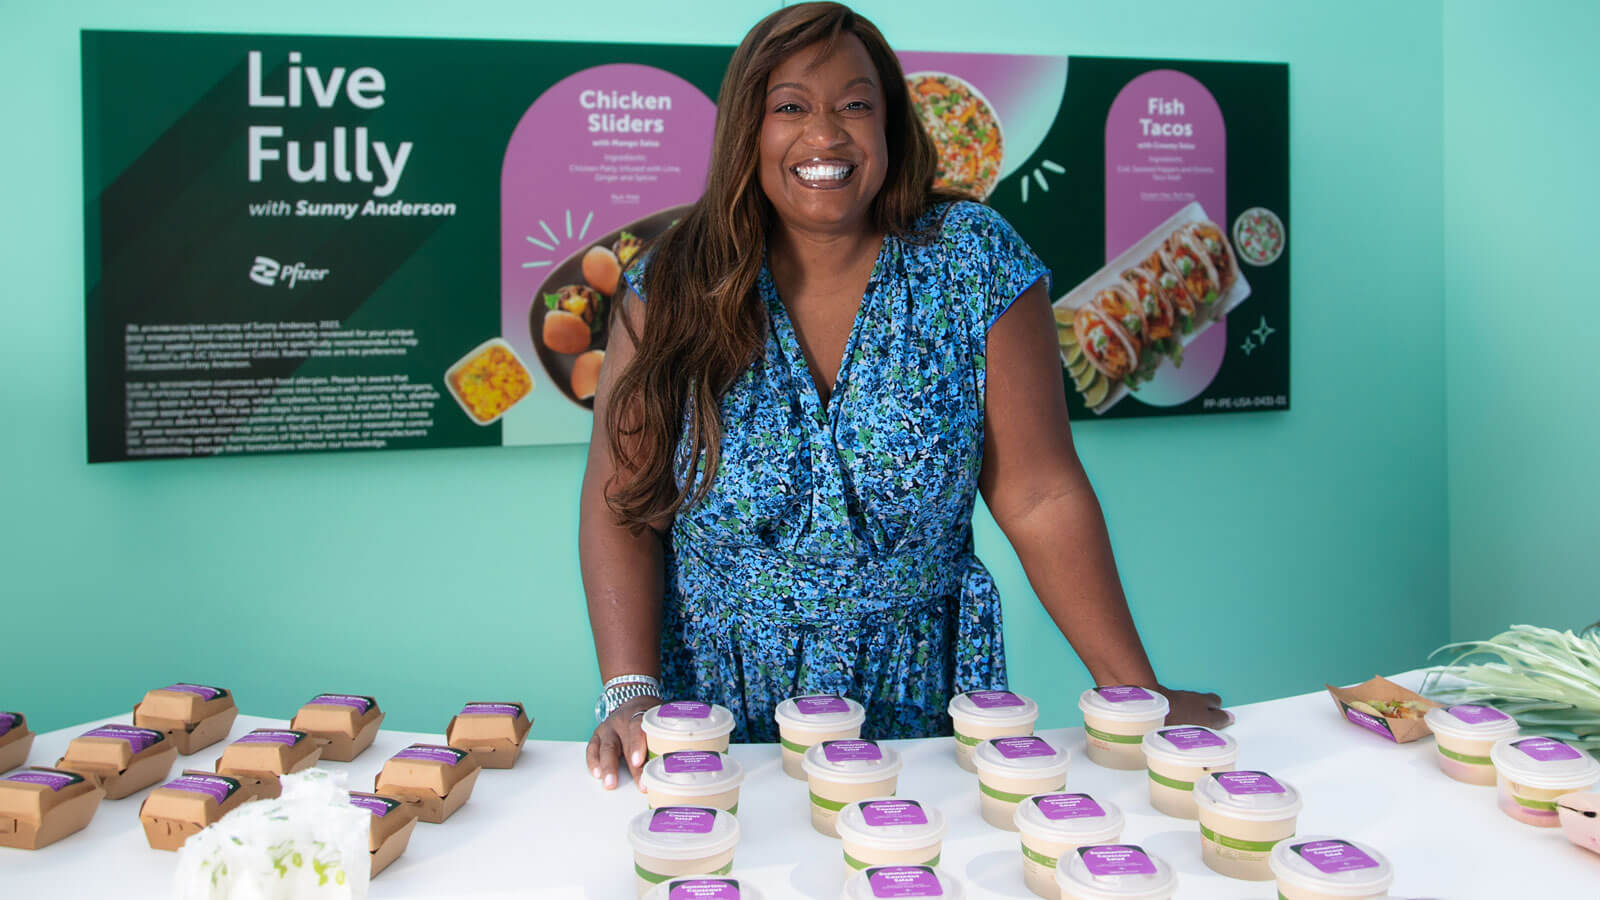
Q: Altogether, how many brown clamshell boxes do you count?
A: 10